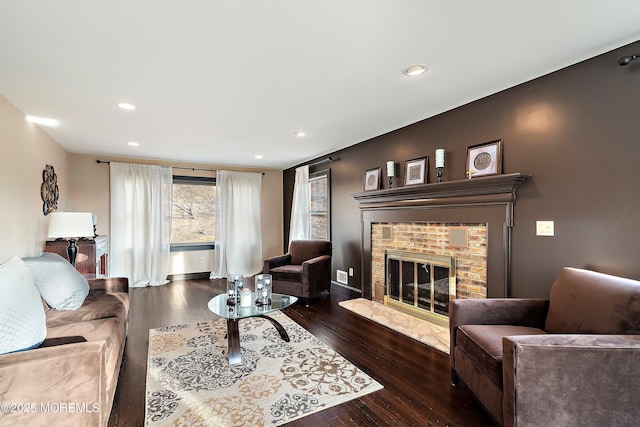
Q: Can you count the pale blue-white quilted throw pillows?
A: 2